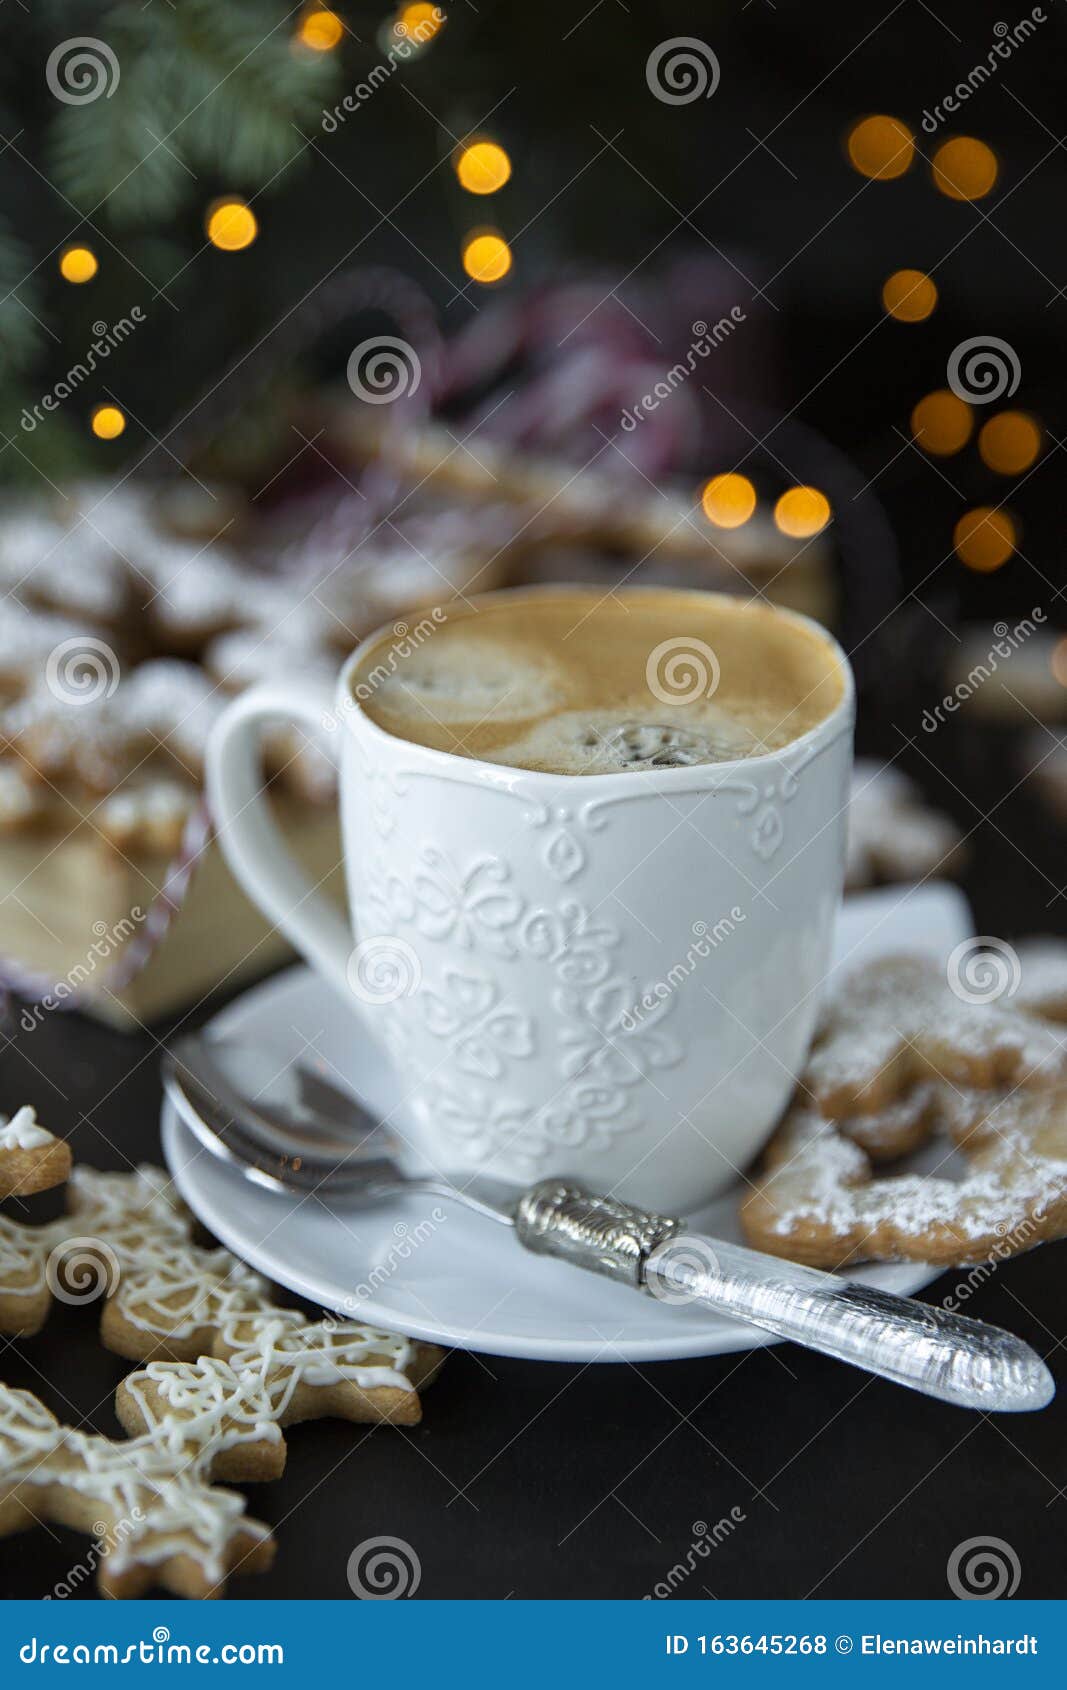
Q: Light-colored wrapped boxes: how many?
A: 1